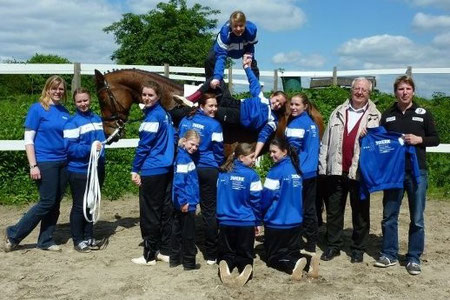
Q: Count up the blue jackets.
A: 10